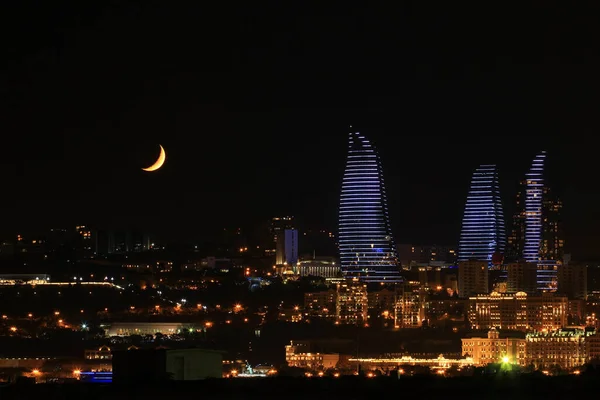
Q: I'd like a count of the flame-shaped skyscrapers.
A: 3